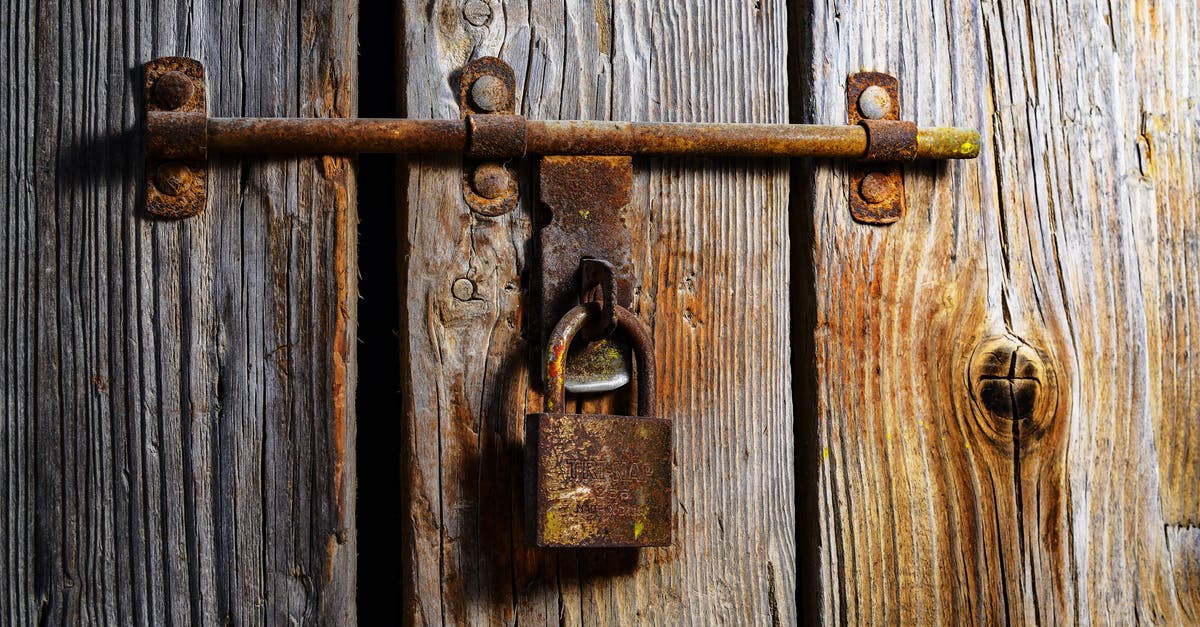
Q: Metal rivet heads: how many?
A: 6